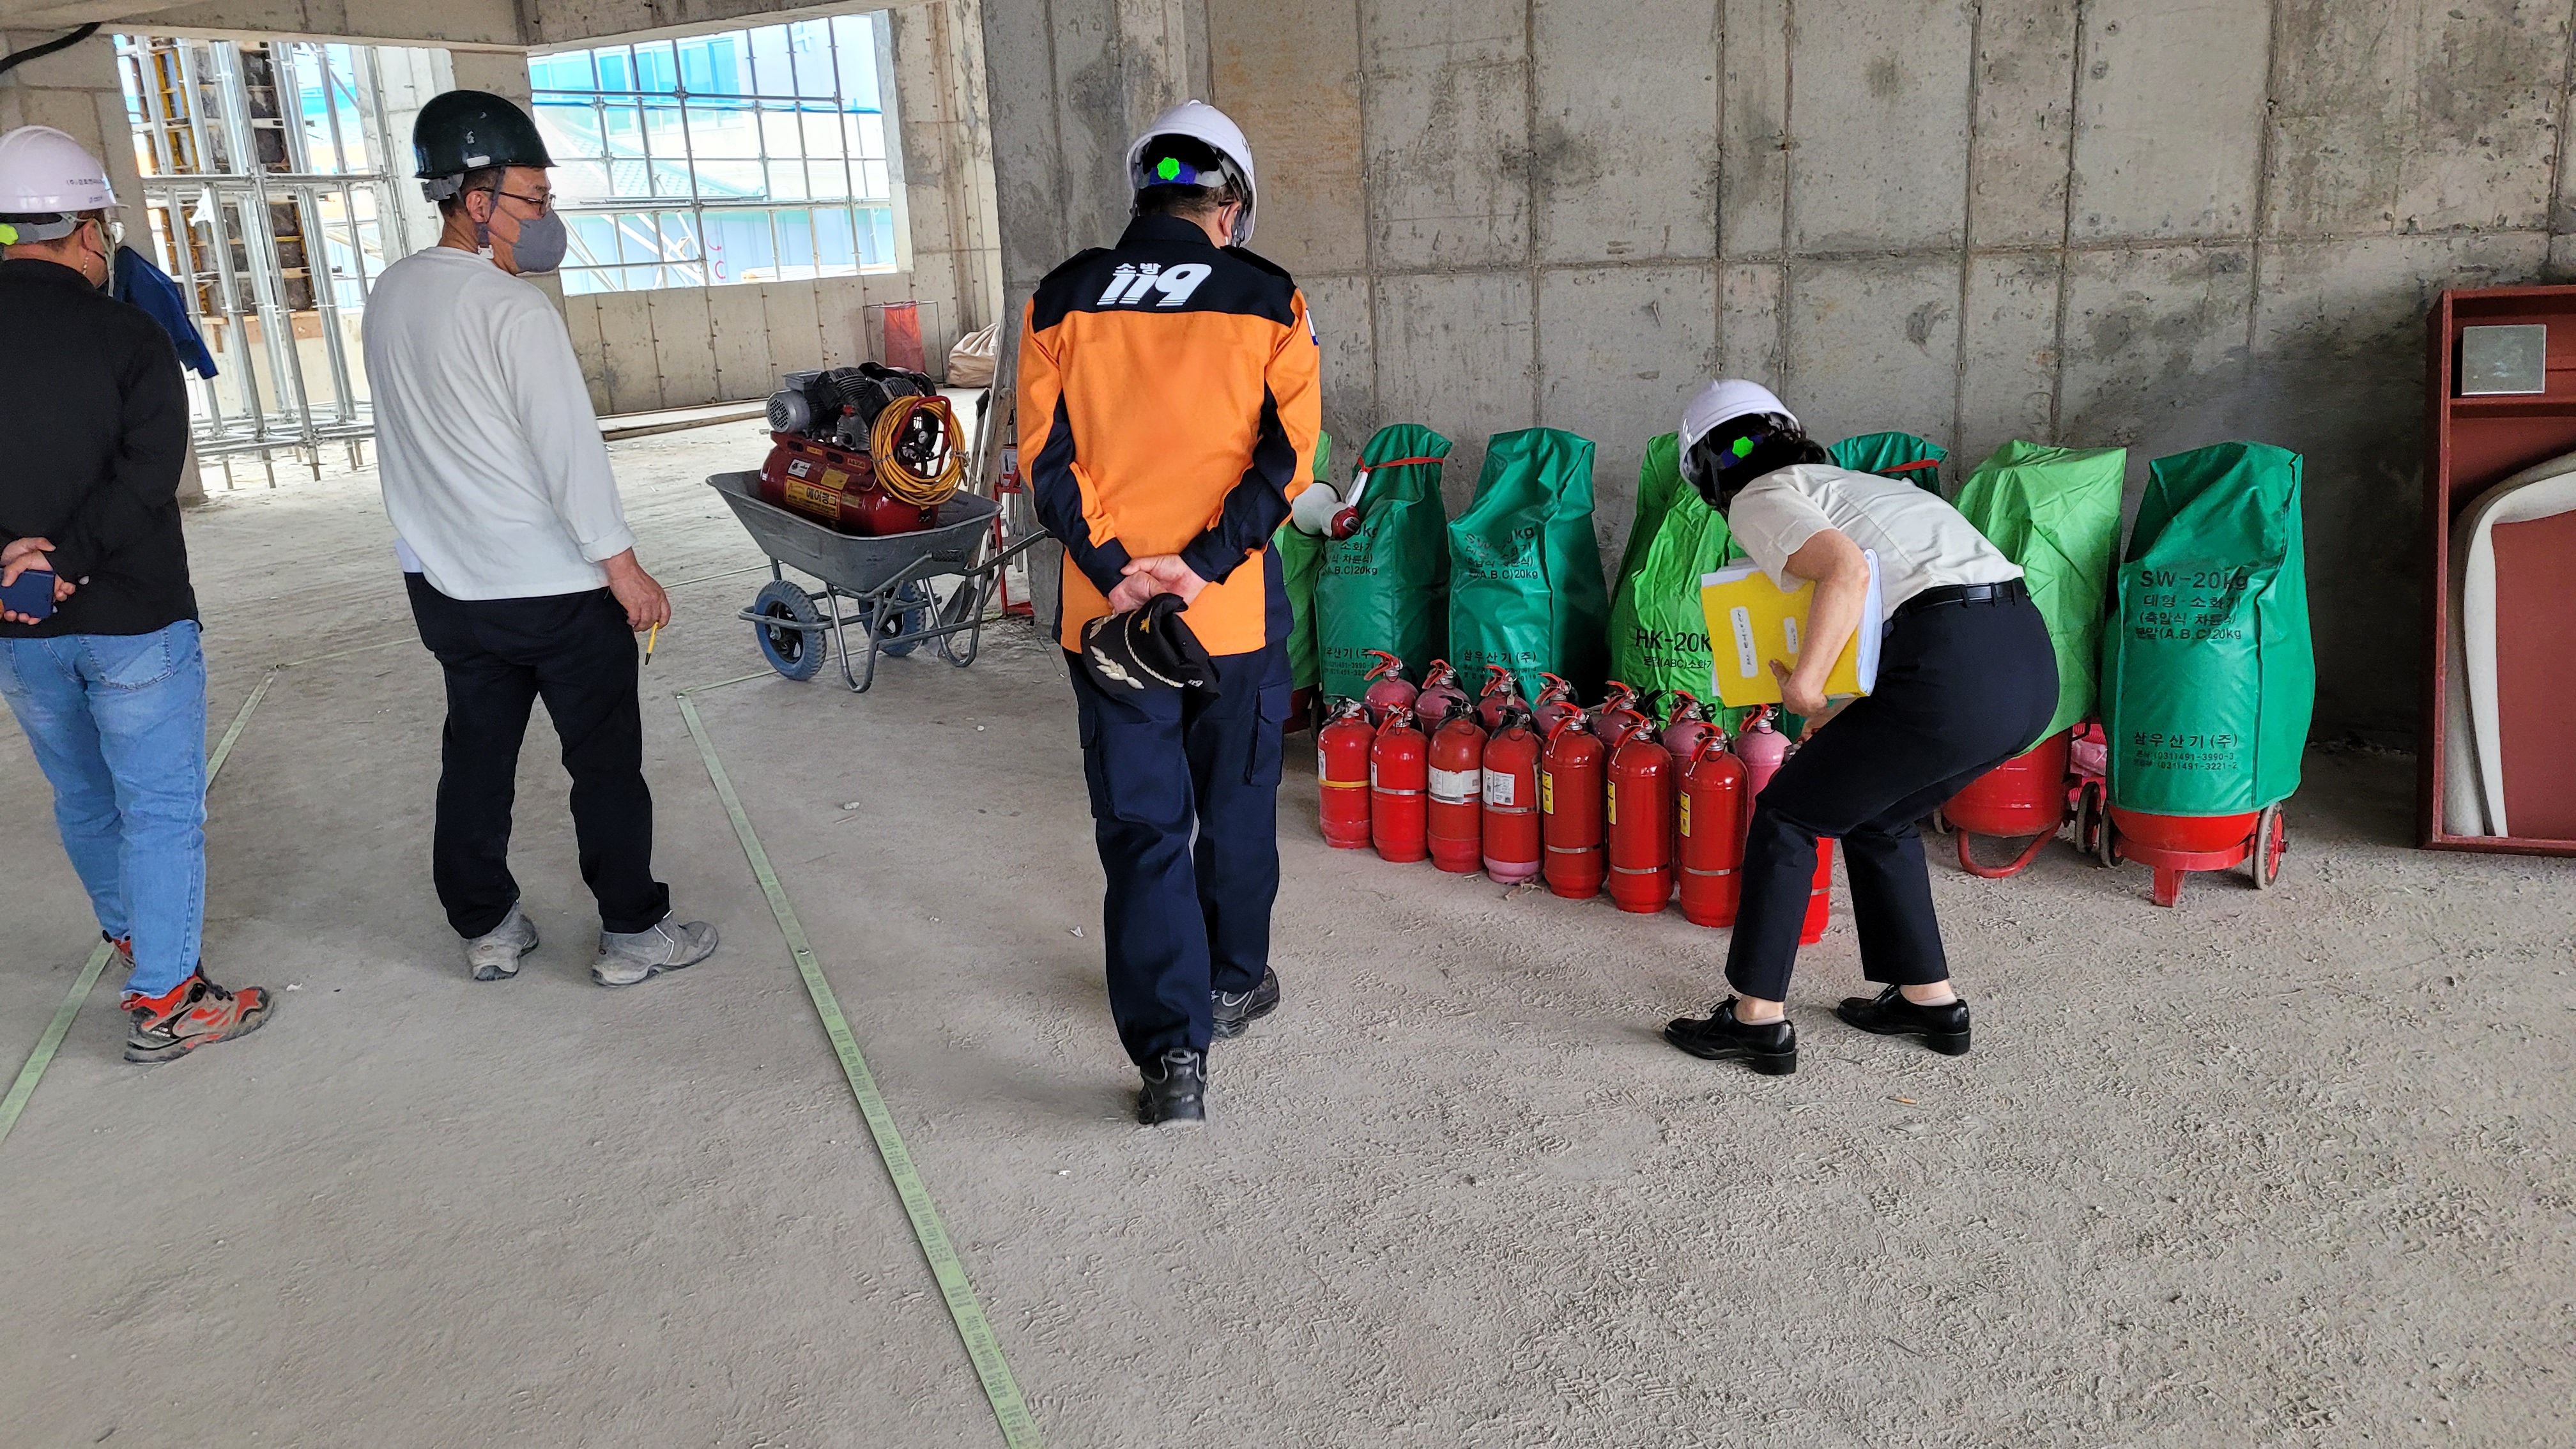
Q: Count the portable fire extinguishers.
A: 15